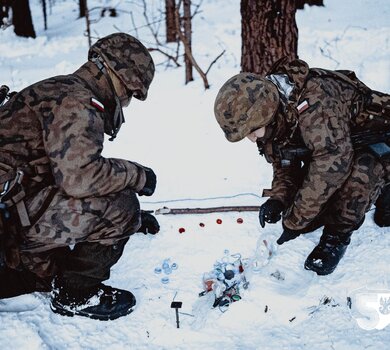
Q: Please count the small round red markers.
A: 4